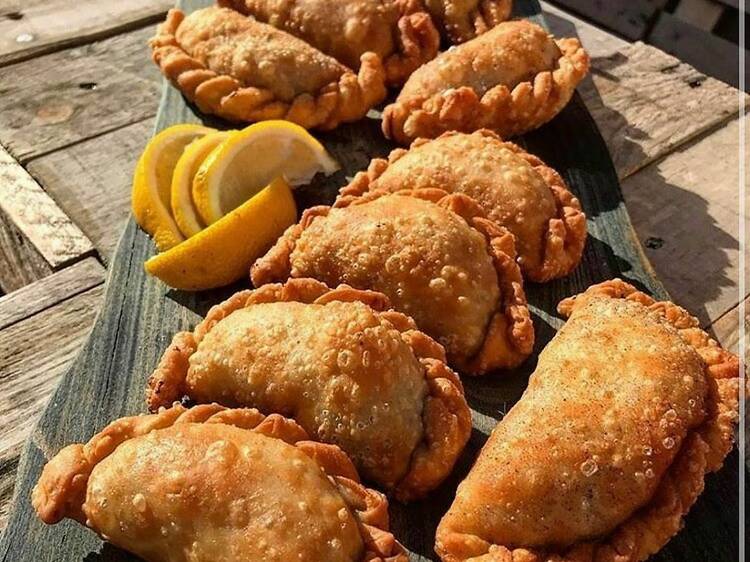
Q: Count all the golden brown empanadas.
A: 9